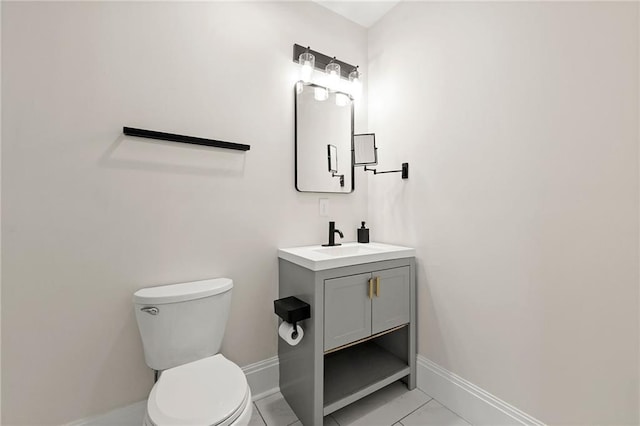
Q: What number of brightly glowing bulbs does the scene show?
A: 3